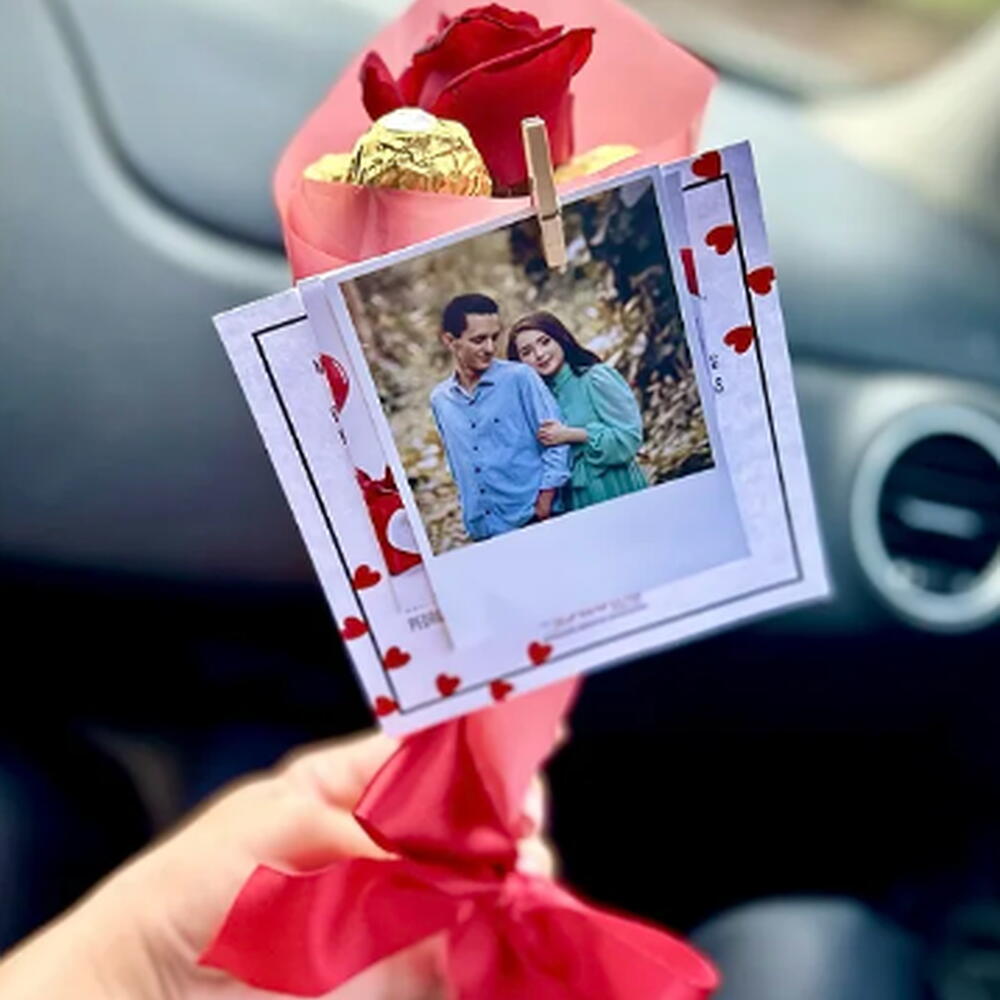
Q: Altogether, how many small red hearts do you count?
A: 11